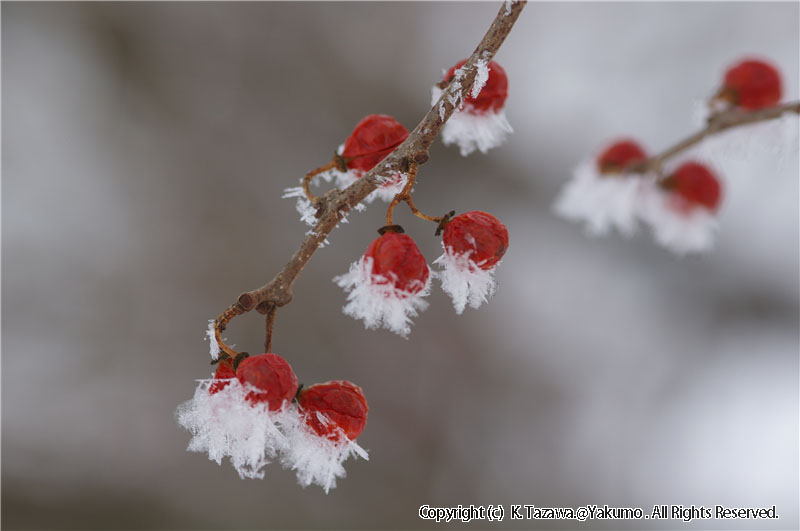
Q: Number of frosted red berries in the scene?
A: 10